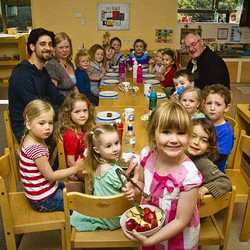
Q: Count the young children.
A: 15